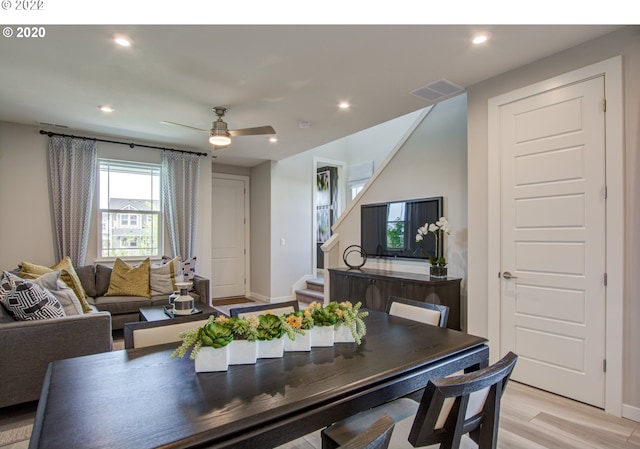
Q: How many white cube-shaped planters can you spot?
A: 6